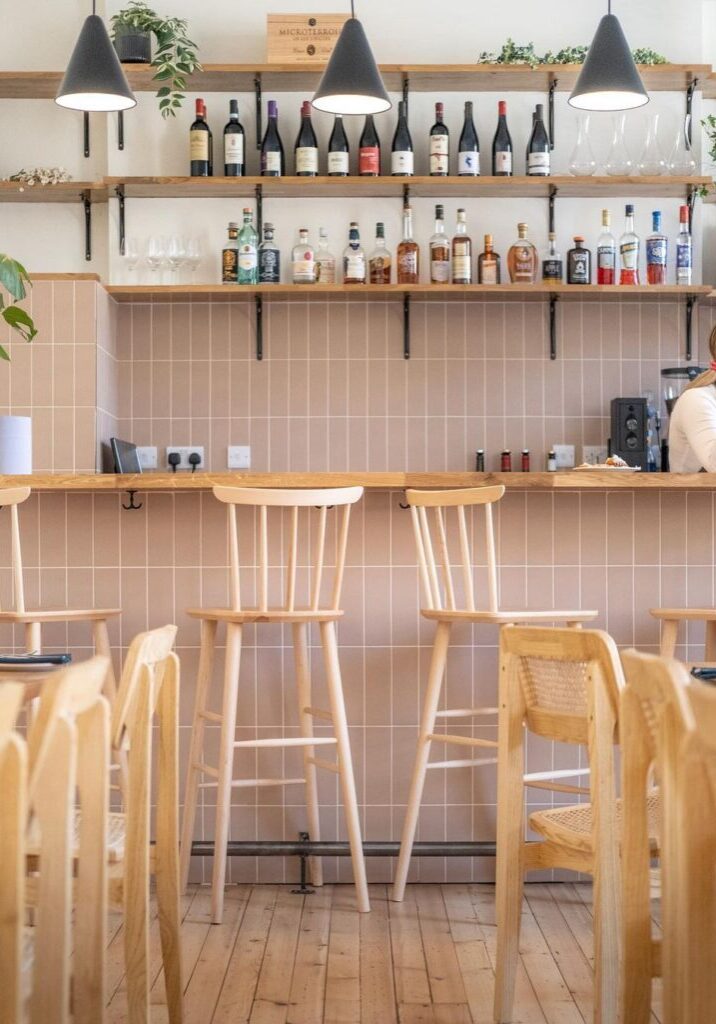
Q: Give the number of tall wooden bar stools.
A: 4